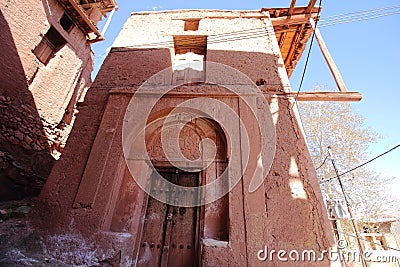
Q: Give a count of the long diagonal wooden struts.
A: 1